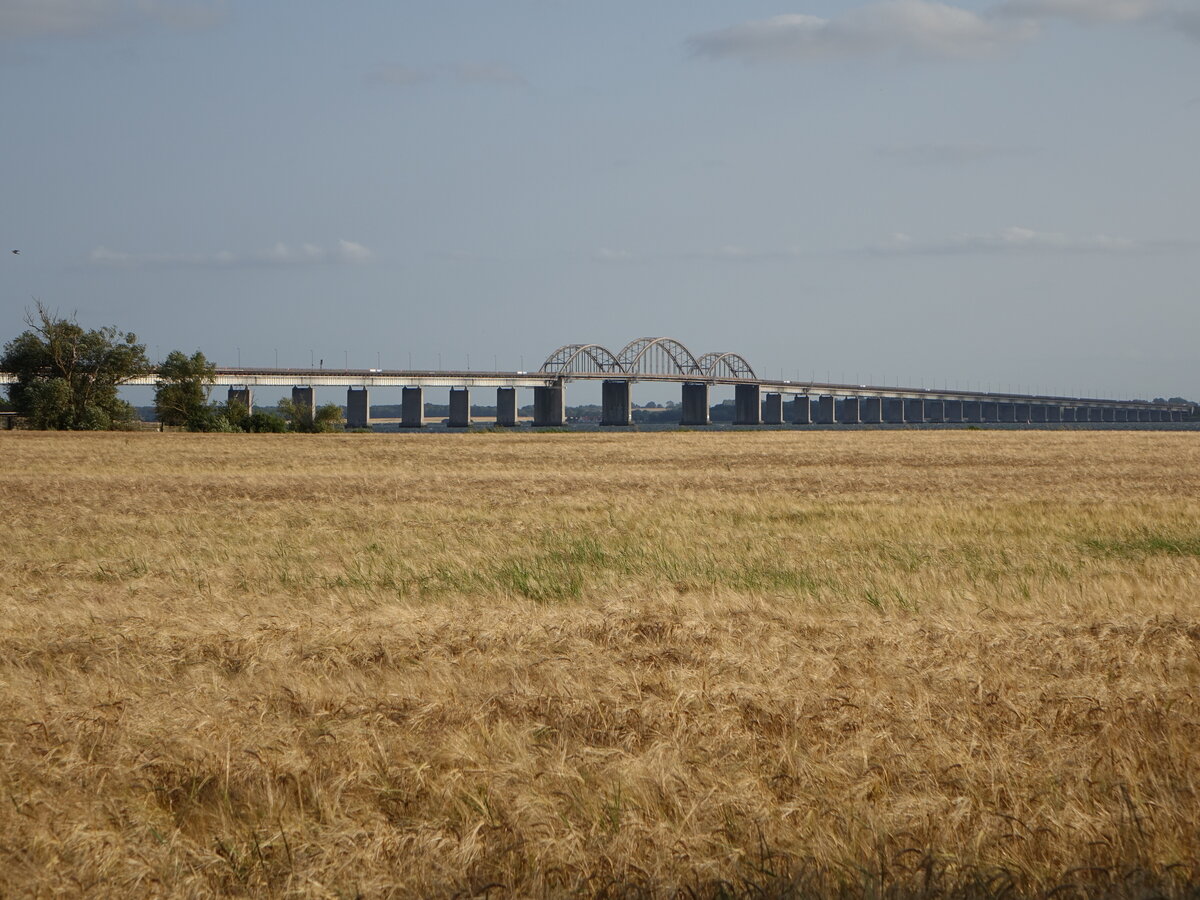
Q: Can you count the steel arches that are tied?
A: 3